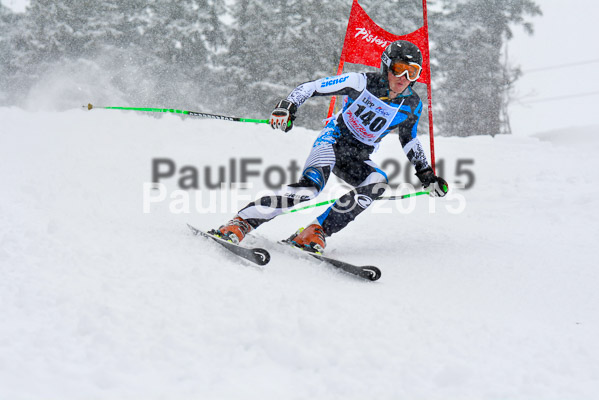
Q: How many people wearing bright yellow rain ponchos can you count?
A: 0